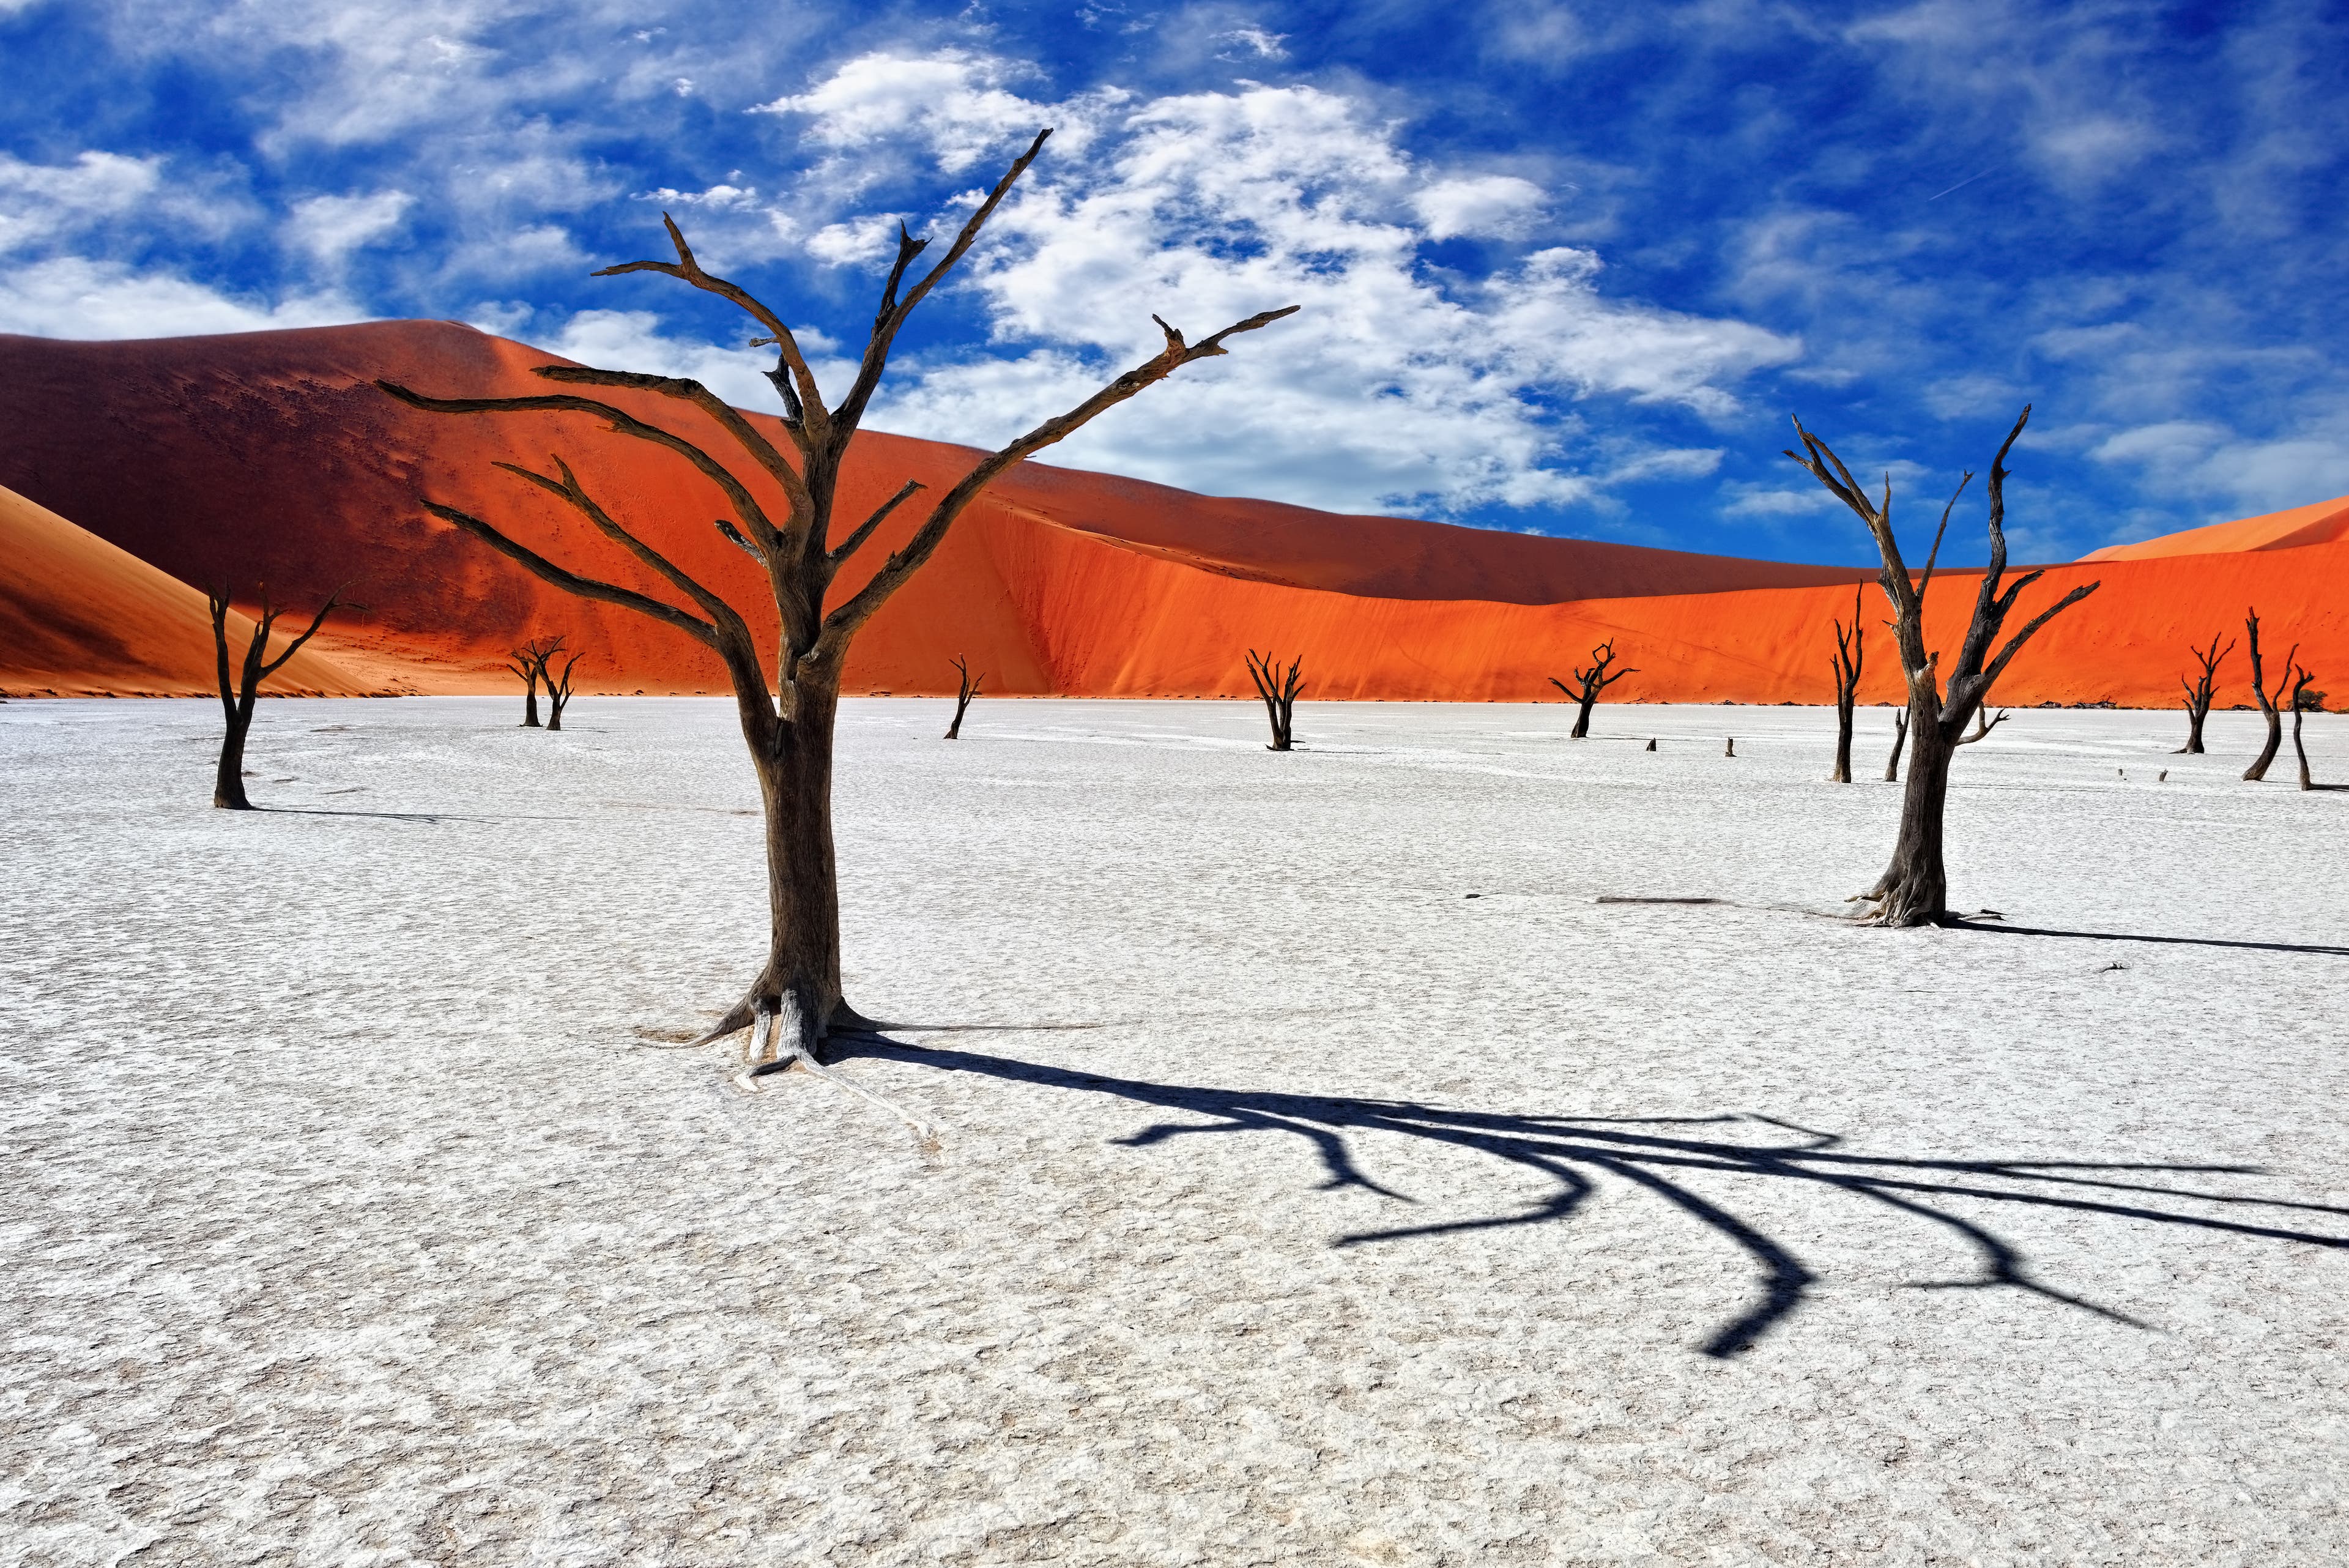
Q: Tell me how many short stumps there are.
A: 4